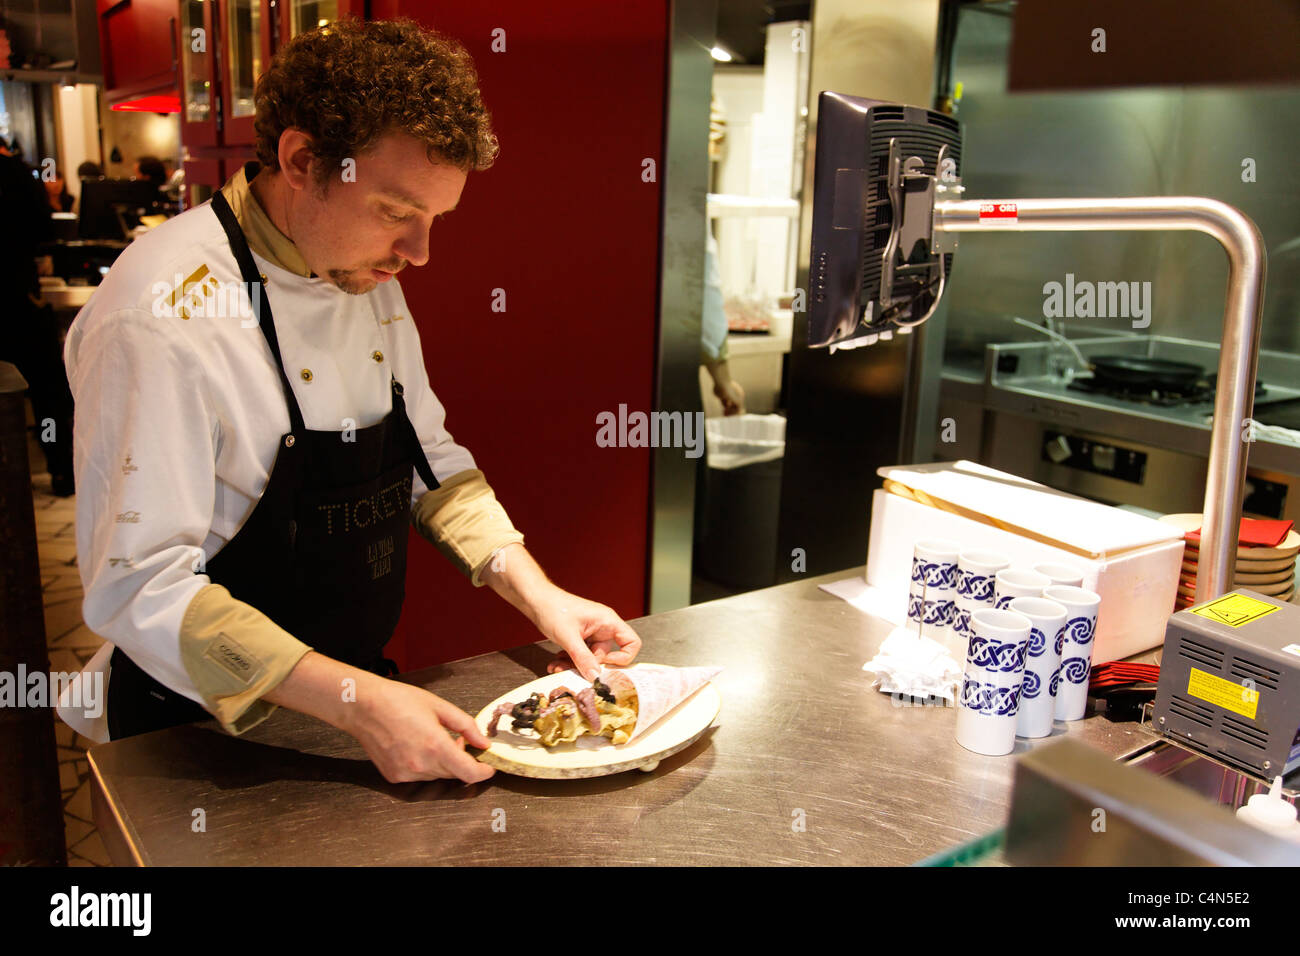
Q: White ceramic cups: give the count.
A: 7